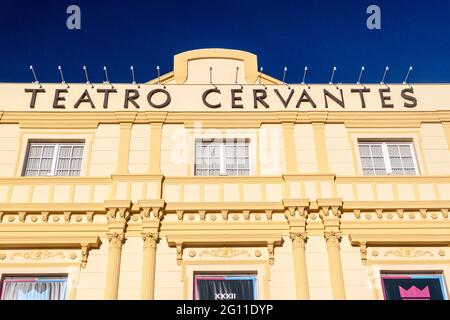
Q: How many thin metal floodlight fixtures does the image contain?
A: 15